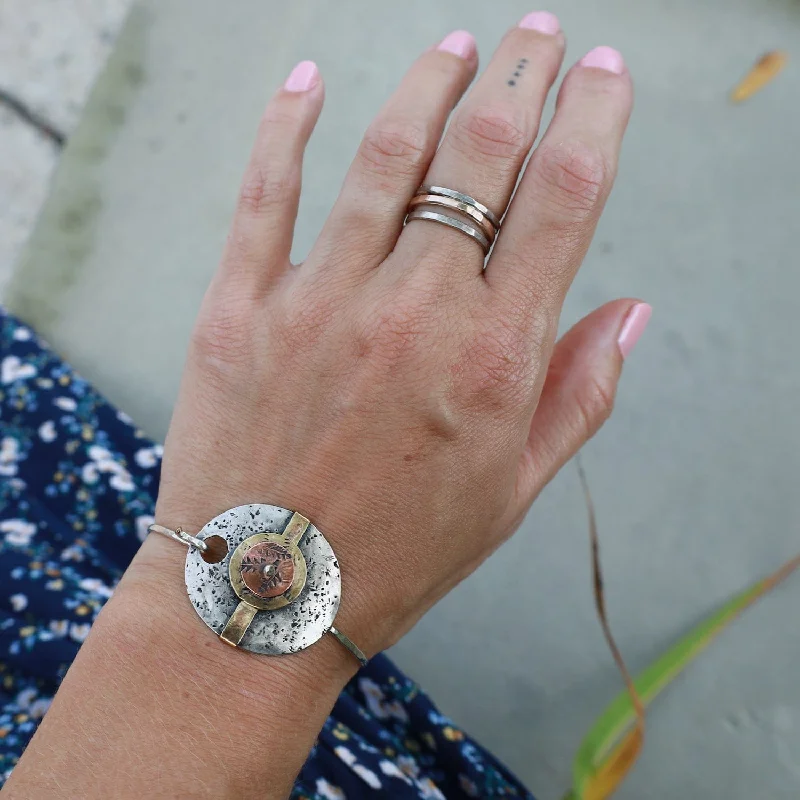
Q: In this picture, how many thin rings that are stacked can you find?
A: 3